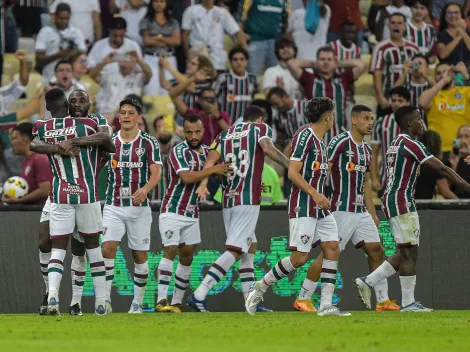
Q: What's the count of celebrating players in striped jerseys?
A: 8